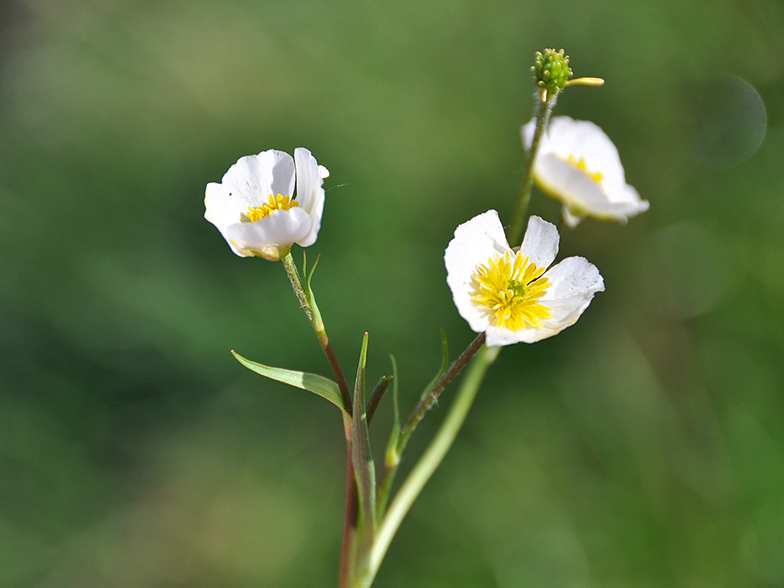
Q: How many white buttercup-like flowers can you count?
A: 3